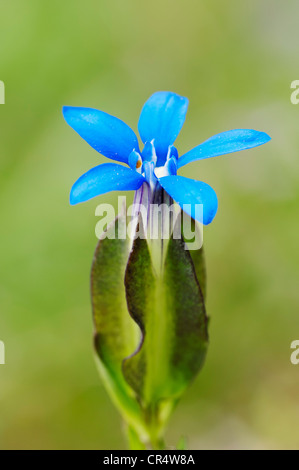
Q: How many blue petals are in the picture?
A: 5